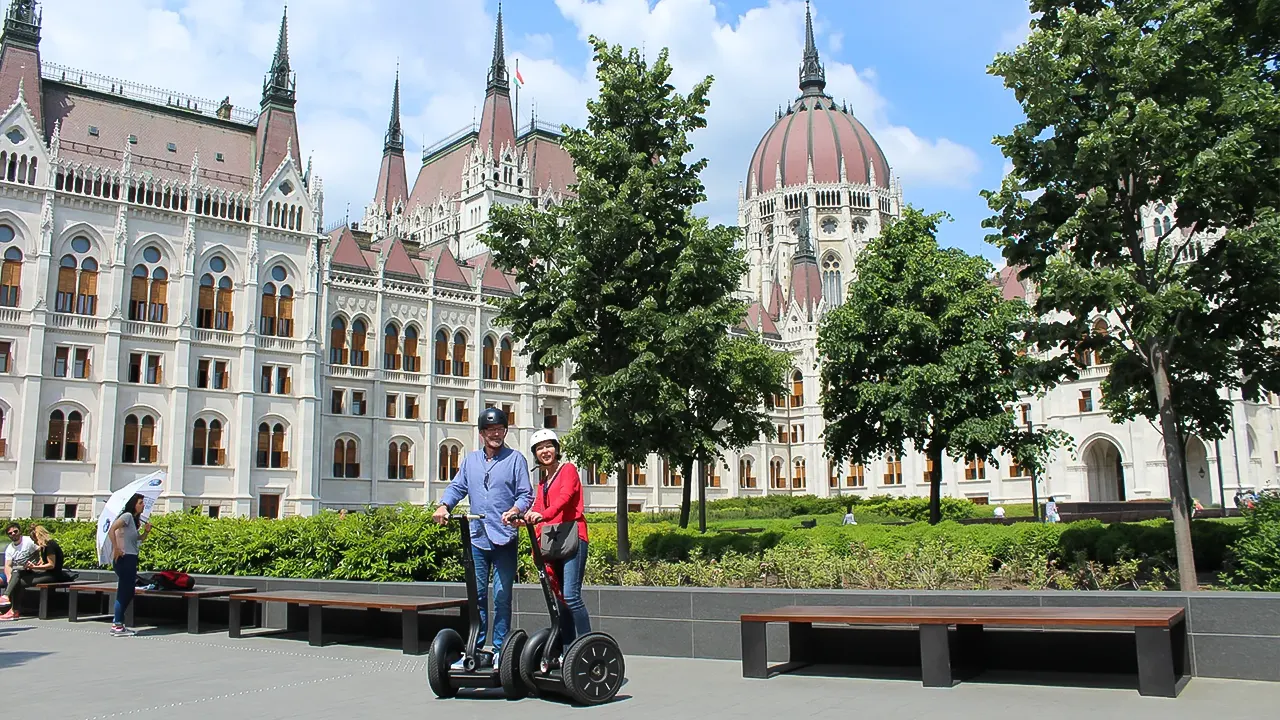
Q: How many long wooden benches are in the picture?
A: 4